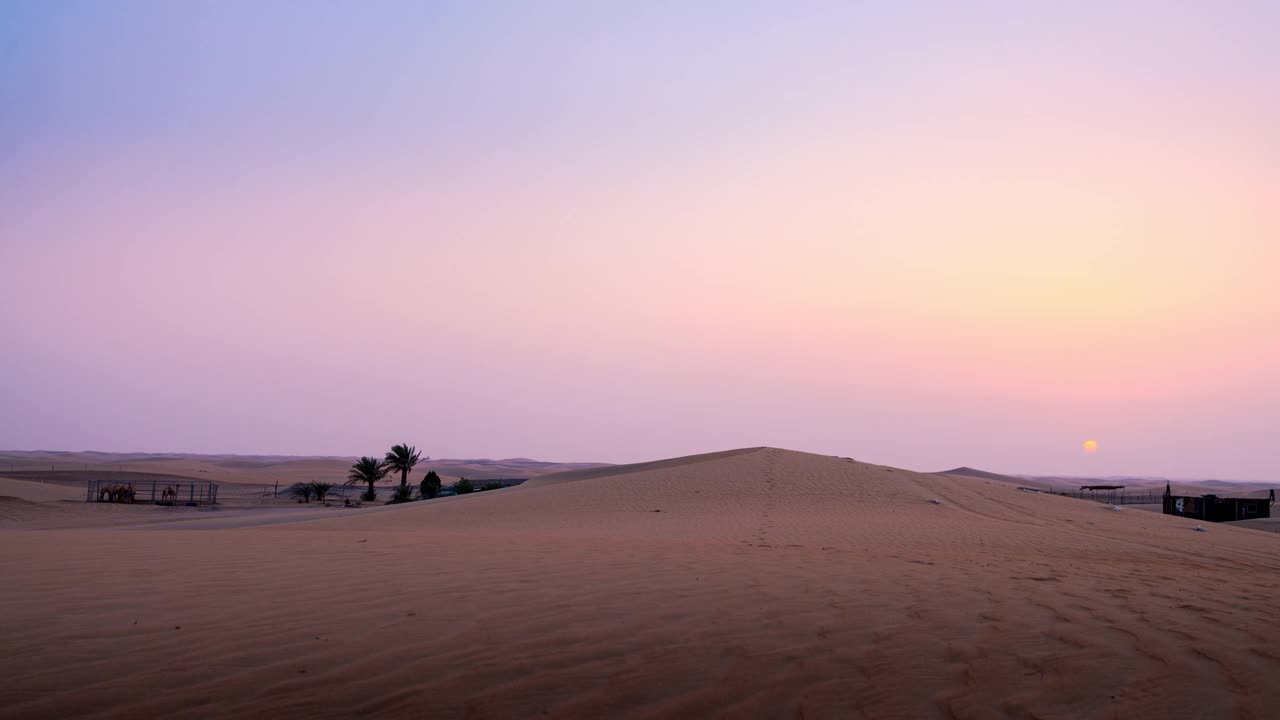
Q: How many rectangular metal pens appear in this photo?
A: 1